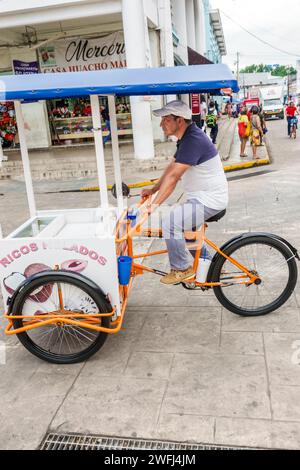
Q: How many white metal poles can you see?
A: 3